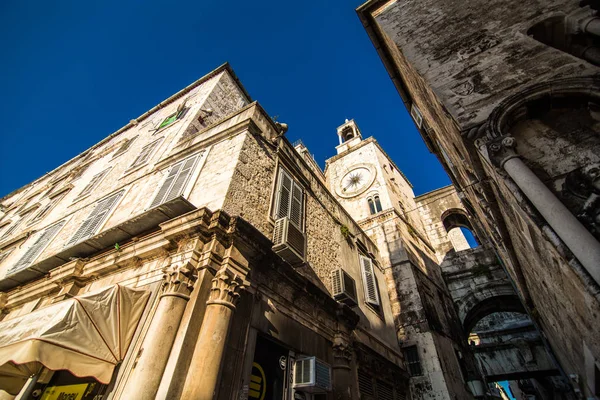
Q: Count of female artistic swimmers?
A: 0